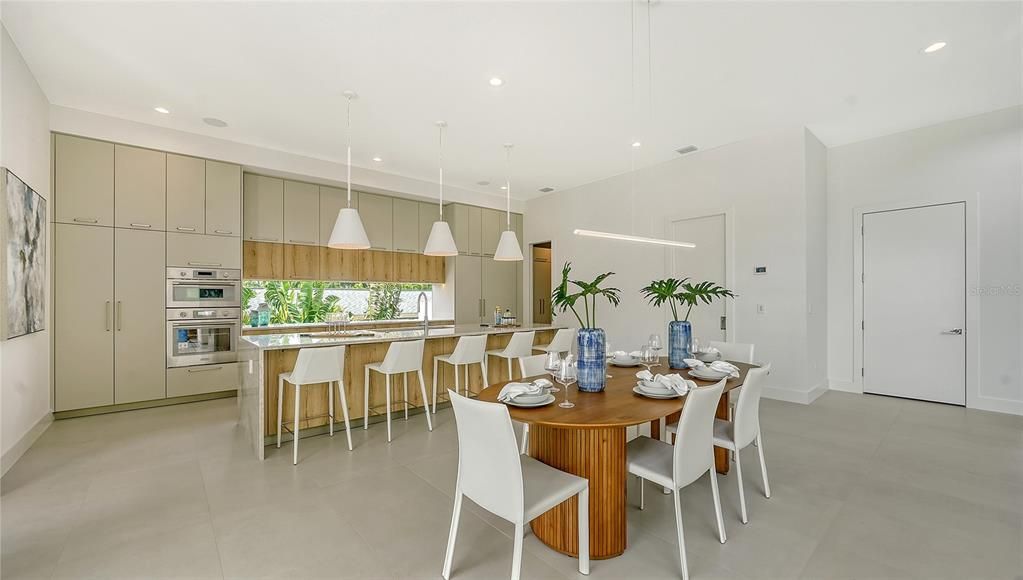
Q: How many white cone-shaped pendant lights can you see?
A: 3